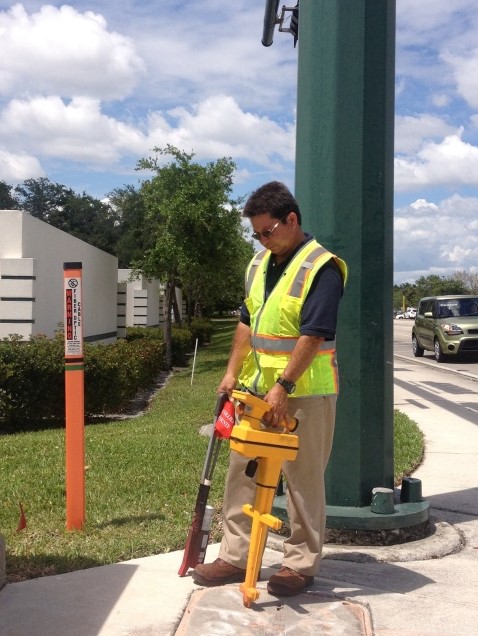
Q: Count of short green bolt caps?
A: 2